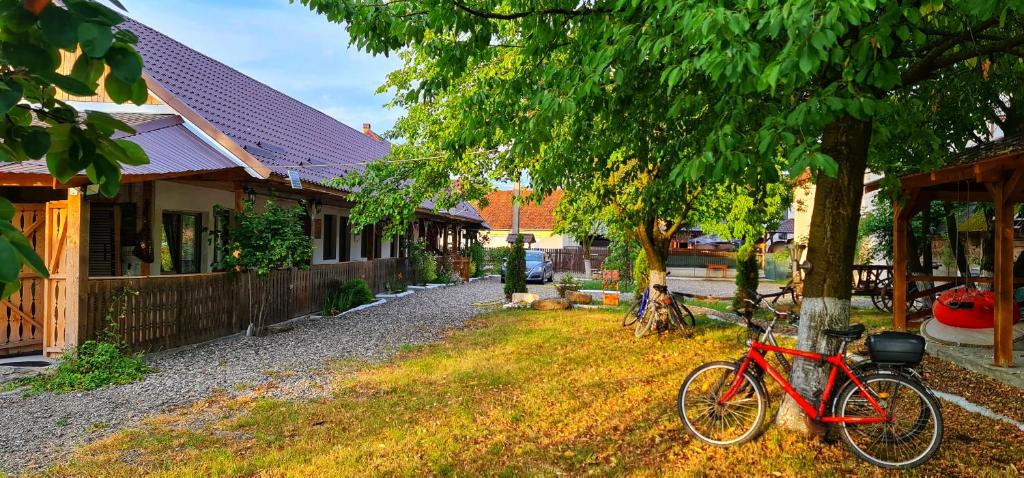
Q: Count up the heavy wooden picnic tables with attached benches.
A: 0